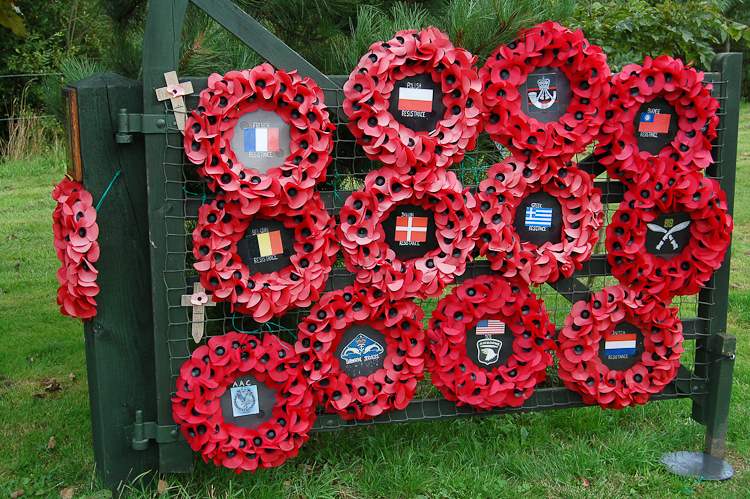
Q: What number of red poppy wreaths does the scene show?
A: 13